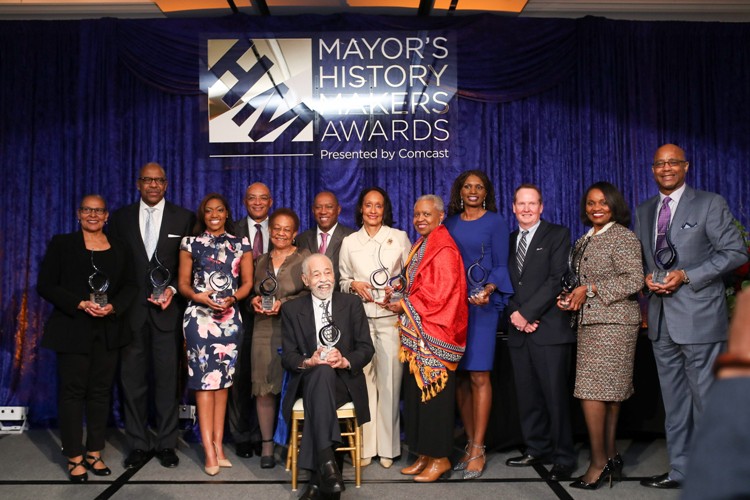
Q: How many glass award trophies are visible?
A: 10